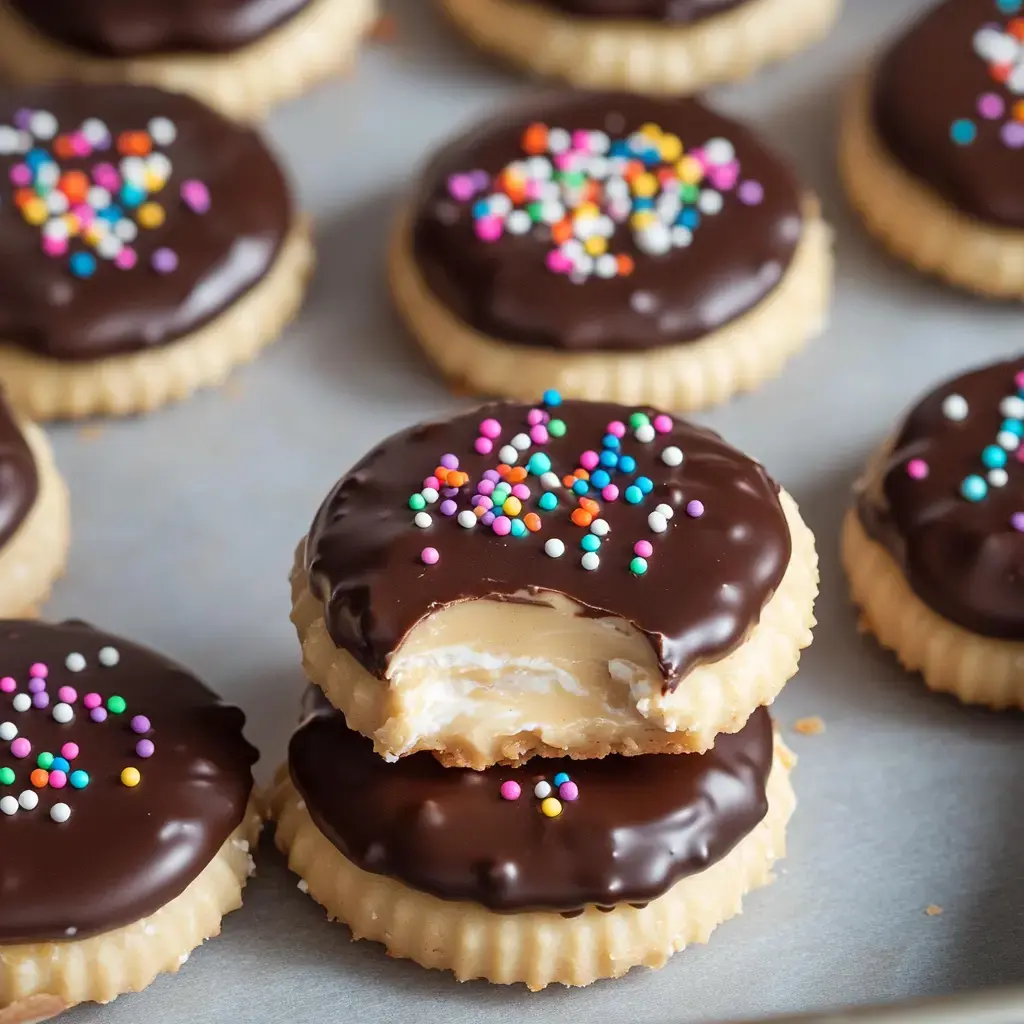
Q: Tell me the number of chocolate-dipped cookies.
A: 10